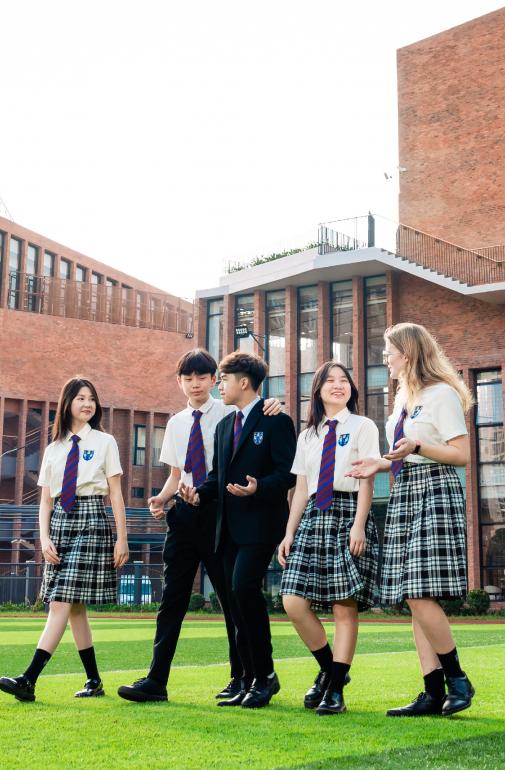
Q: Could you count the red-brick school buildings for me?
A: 2